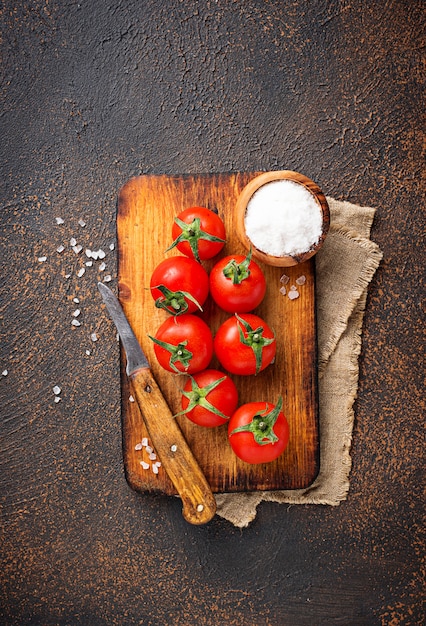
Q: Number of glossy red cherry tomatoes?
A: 7